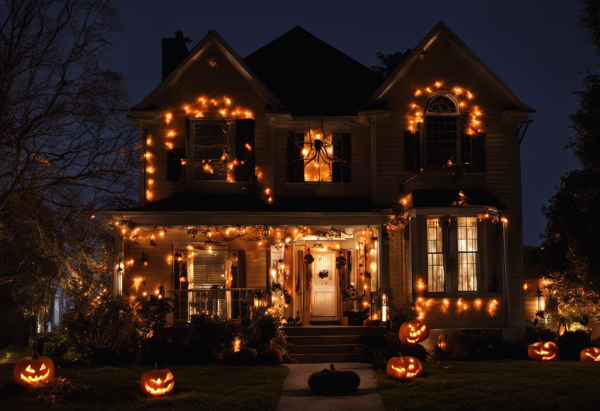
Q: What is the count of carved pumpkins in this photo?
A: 6